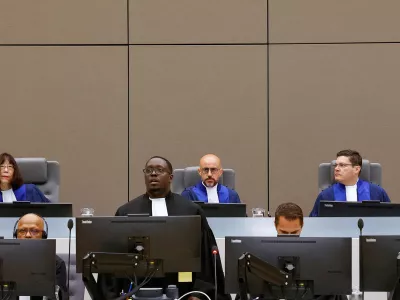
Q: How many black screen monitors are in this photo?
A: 7